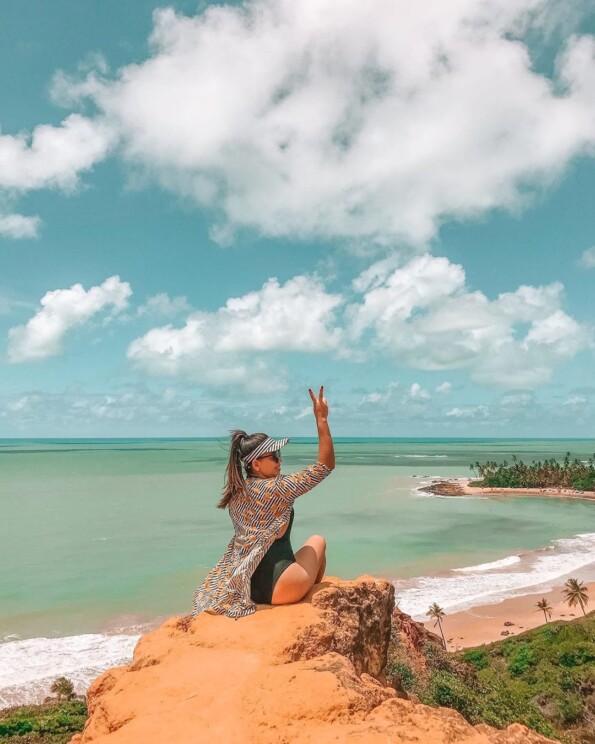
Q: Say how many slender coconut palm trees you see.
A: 3